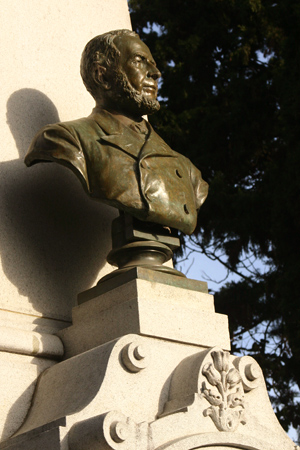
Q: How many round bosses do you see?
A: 3